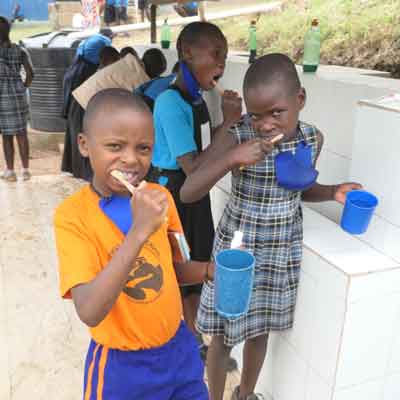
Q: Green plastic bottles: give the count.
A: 3